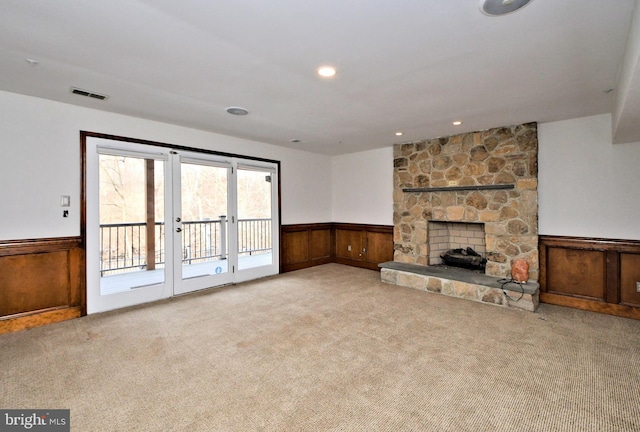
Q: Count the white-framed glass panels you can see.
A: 3